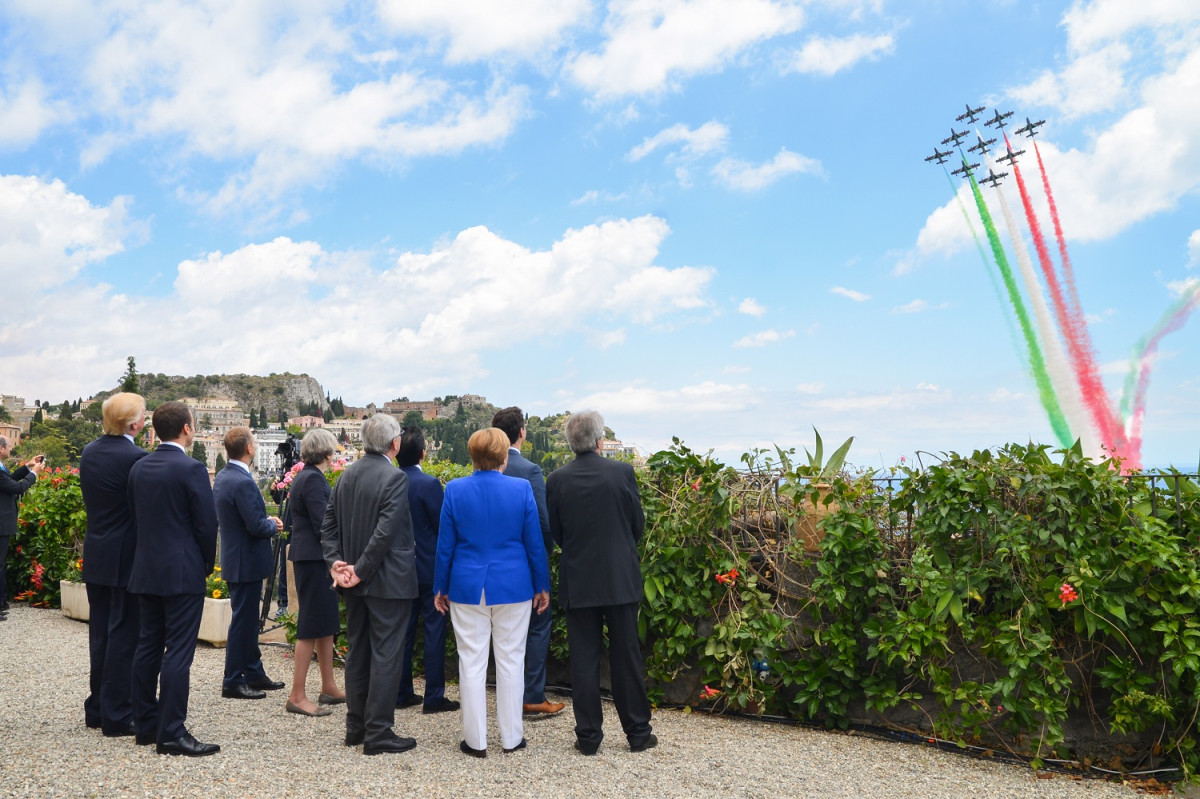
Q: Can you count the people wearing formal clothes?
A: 10